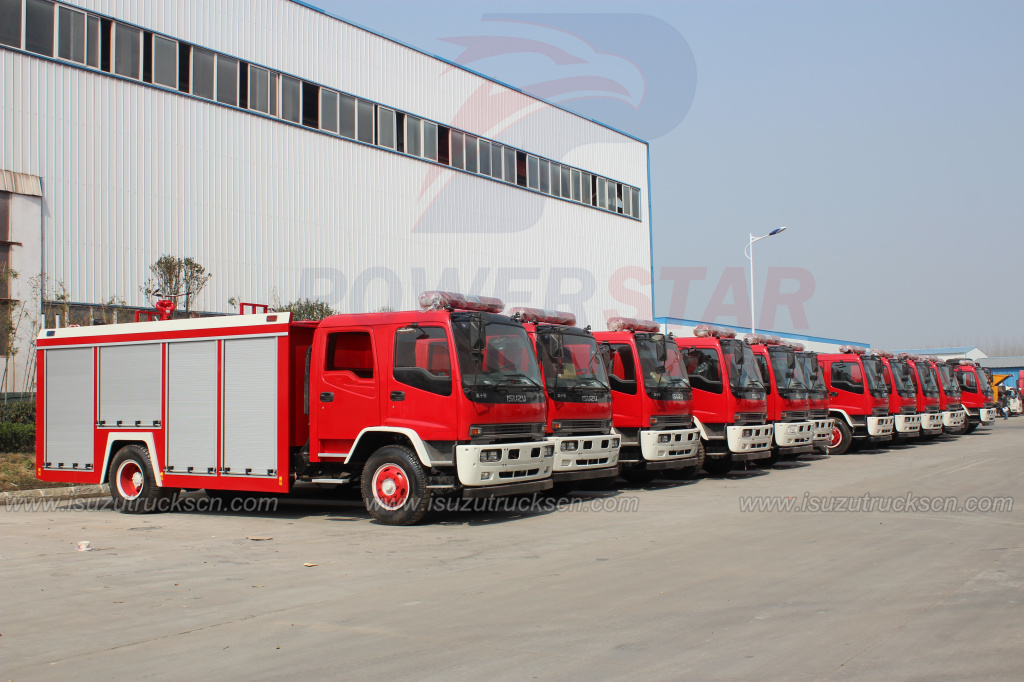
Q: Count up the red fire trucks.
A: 11